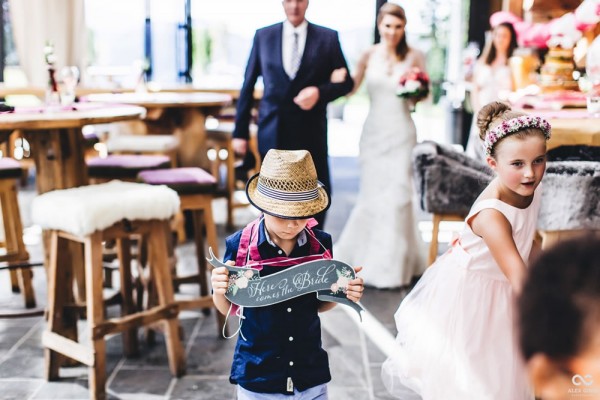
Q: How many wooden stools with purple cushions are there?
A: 3